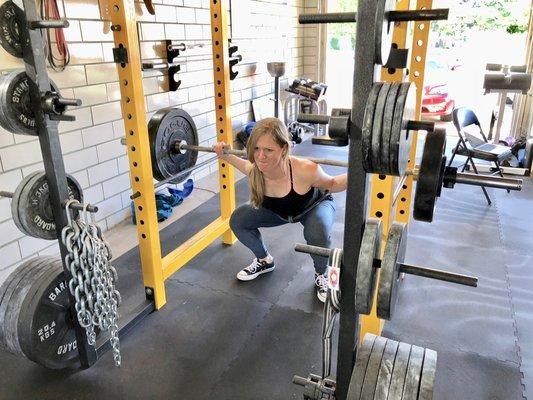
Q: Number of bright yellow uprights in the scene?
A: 4